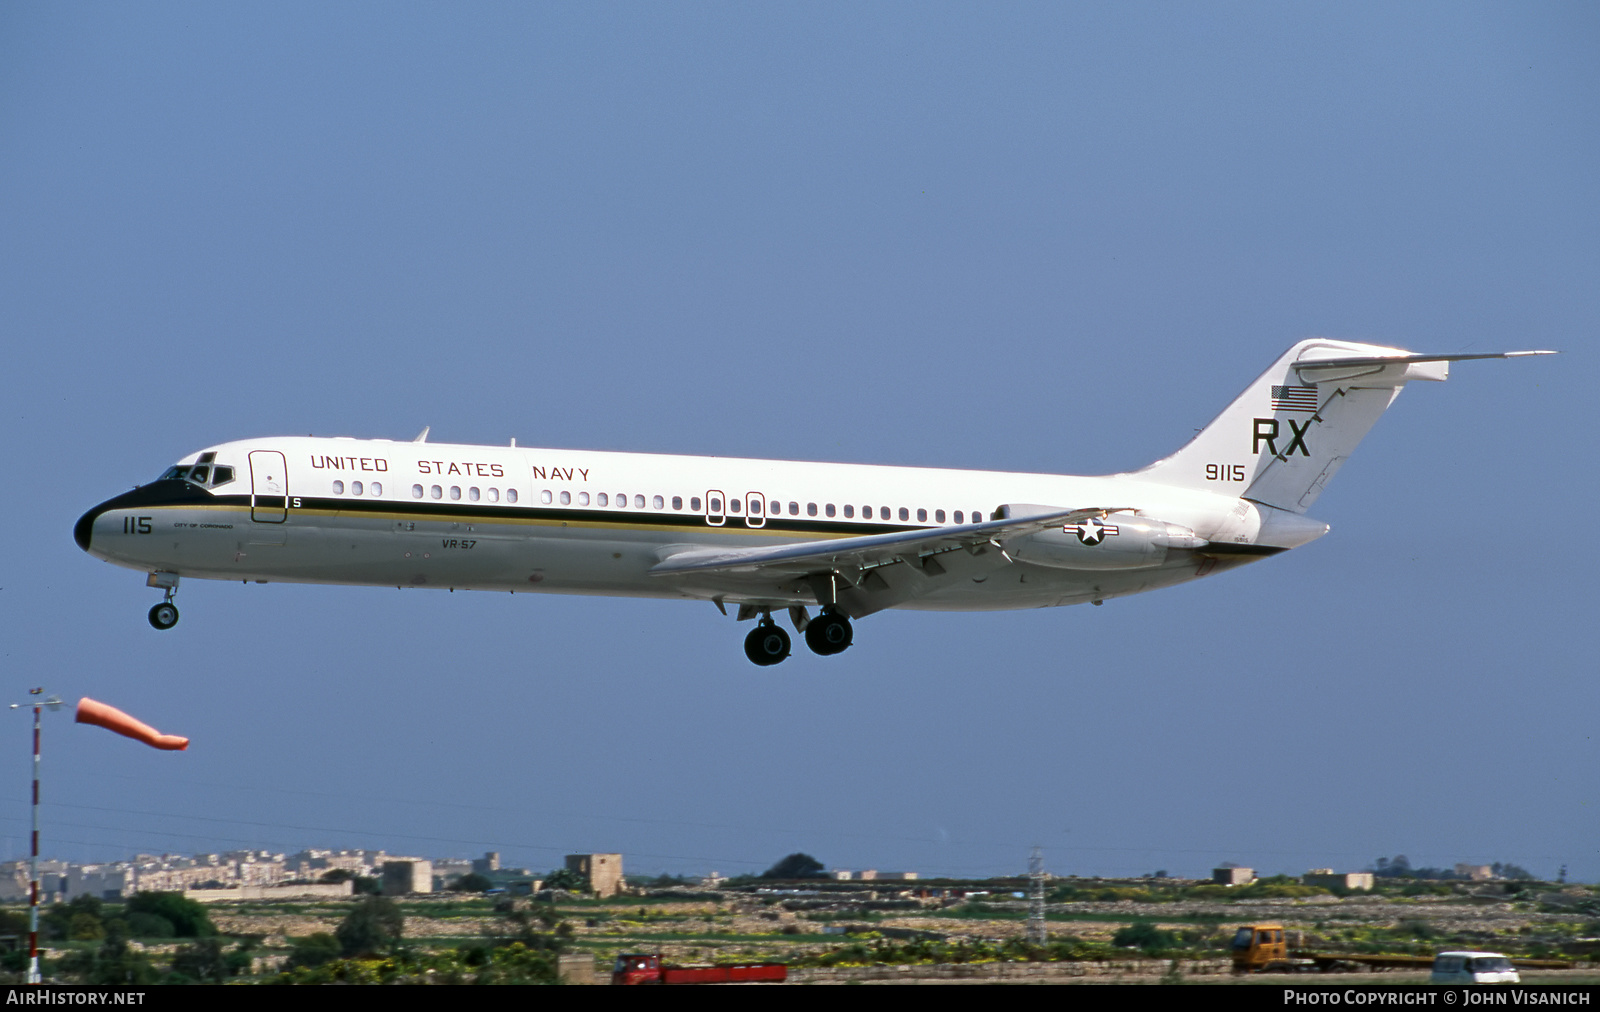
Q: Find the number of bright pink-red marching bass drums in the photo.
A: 0